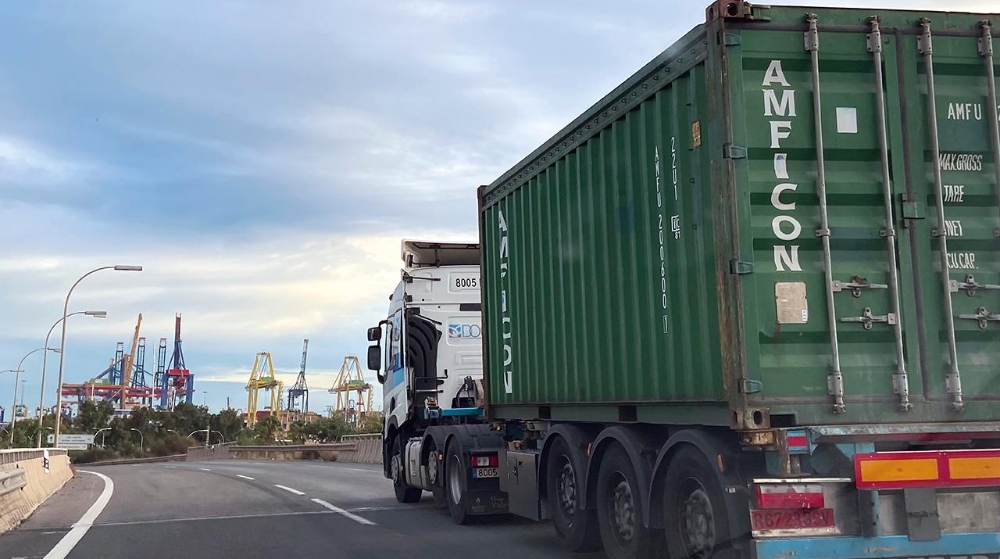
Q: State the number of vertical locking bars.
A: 4